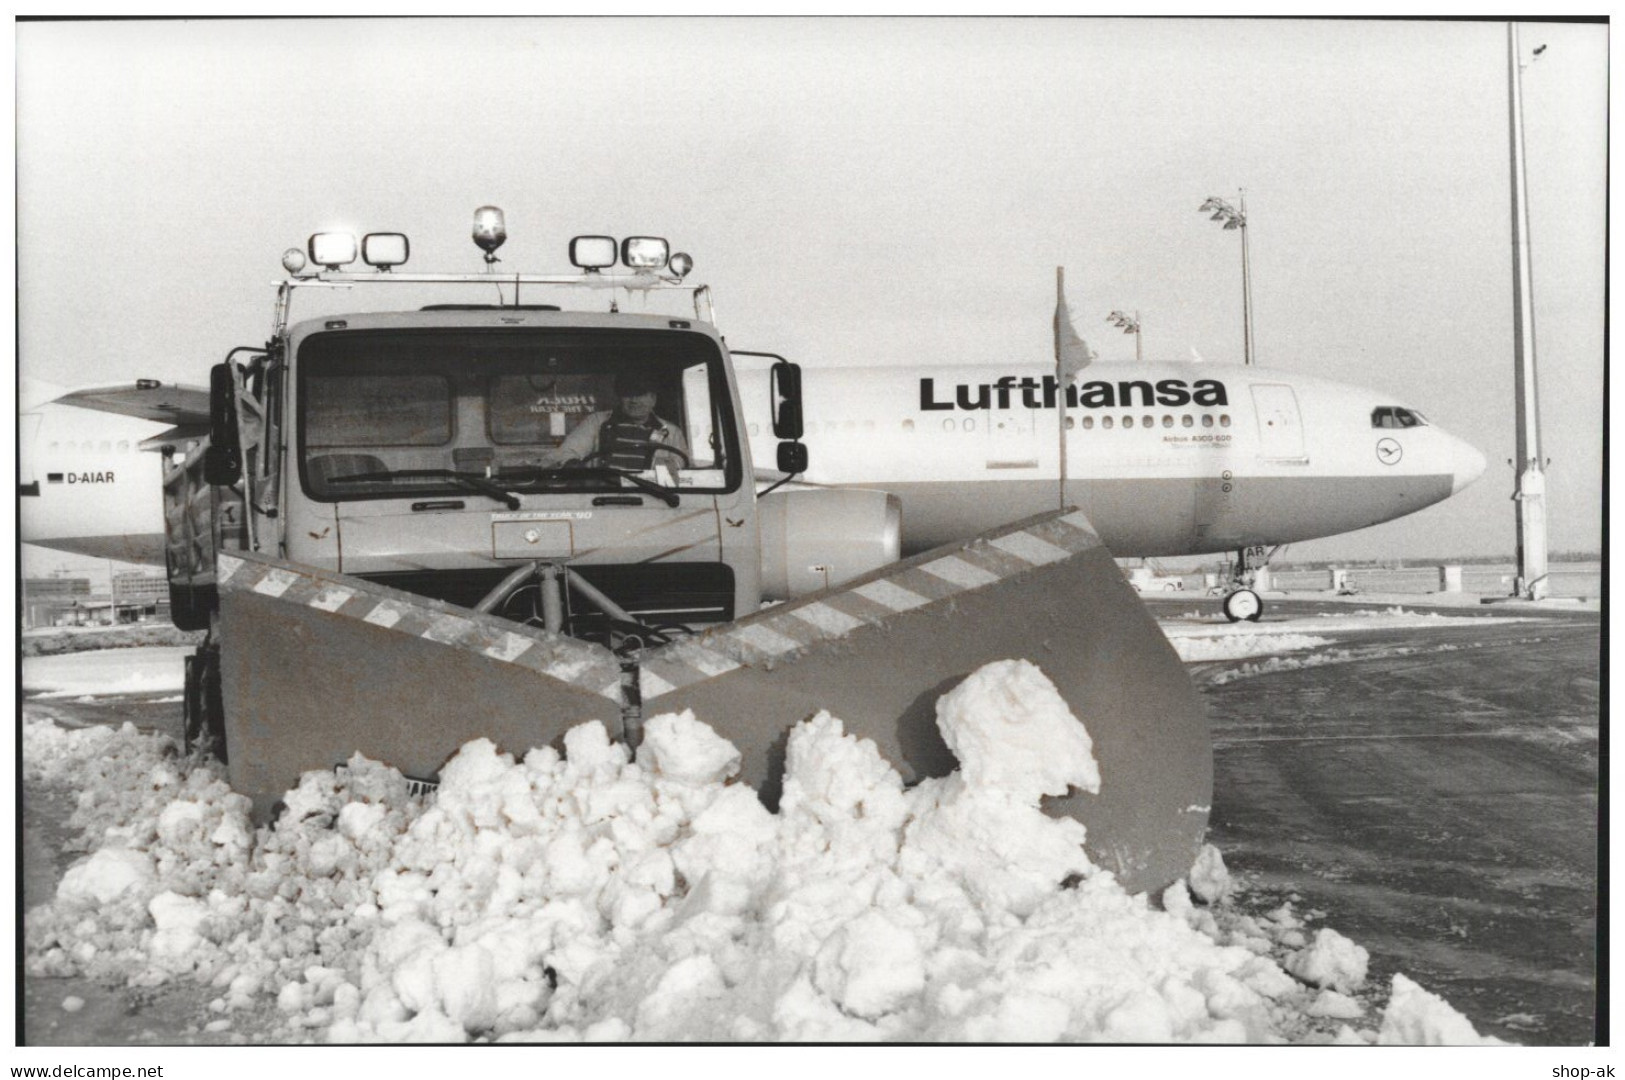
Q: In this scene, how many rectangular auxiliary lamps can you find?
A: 4